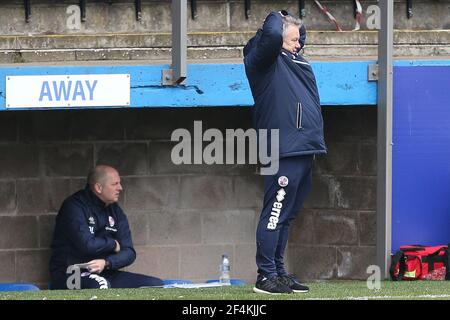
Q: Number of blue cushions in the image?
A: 3